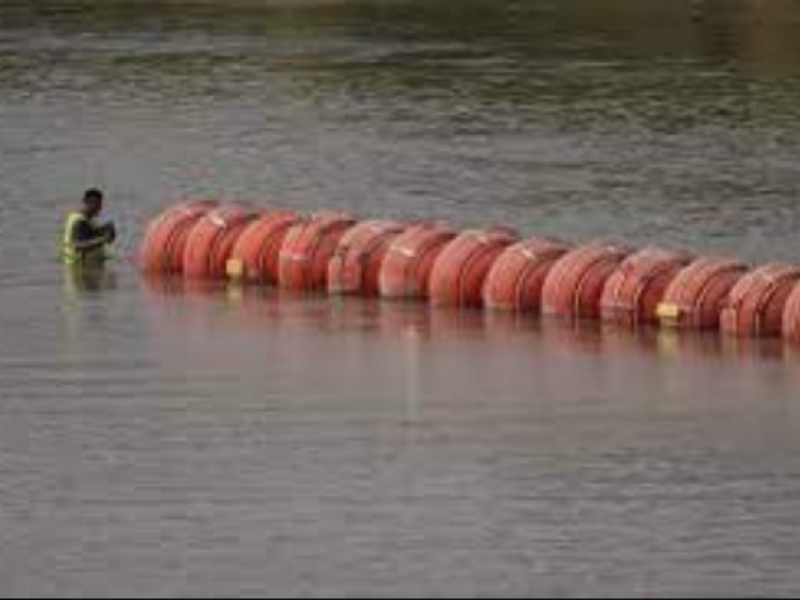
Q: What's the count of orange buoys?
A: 13